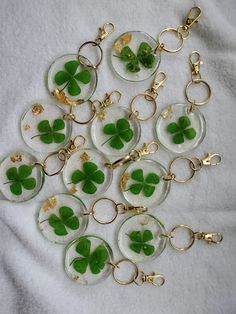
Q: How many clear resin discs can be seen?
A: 11